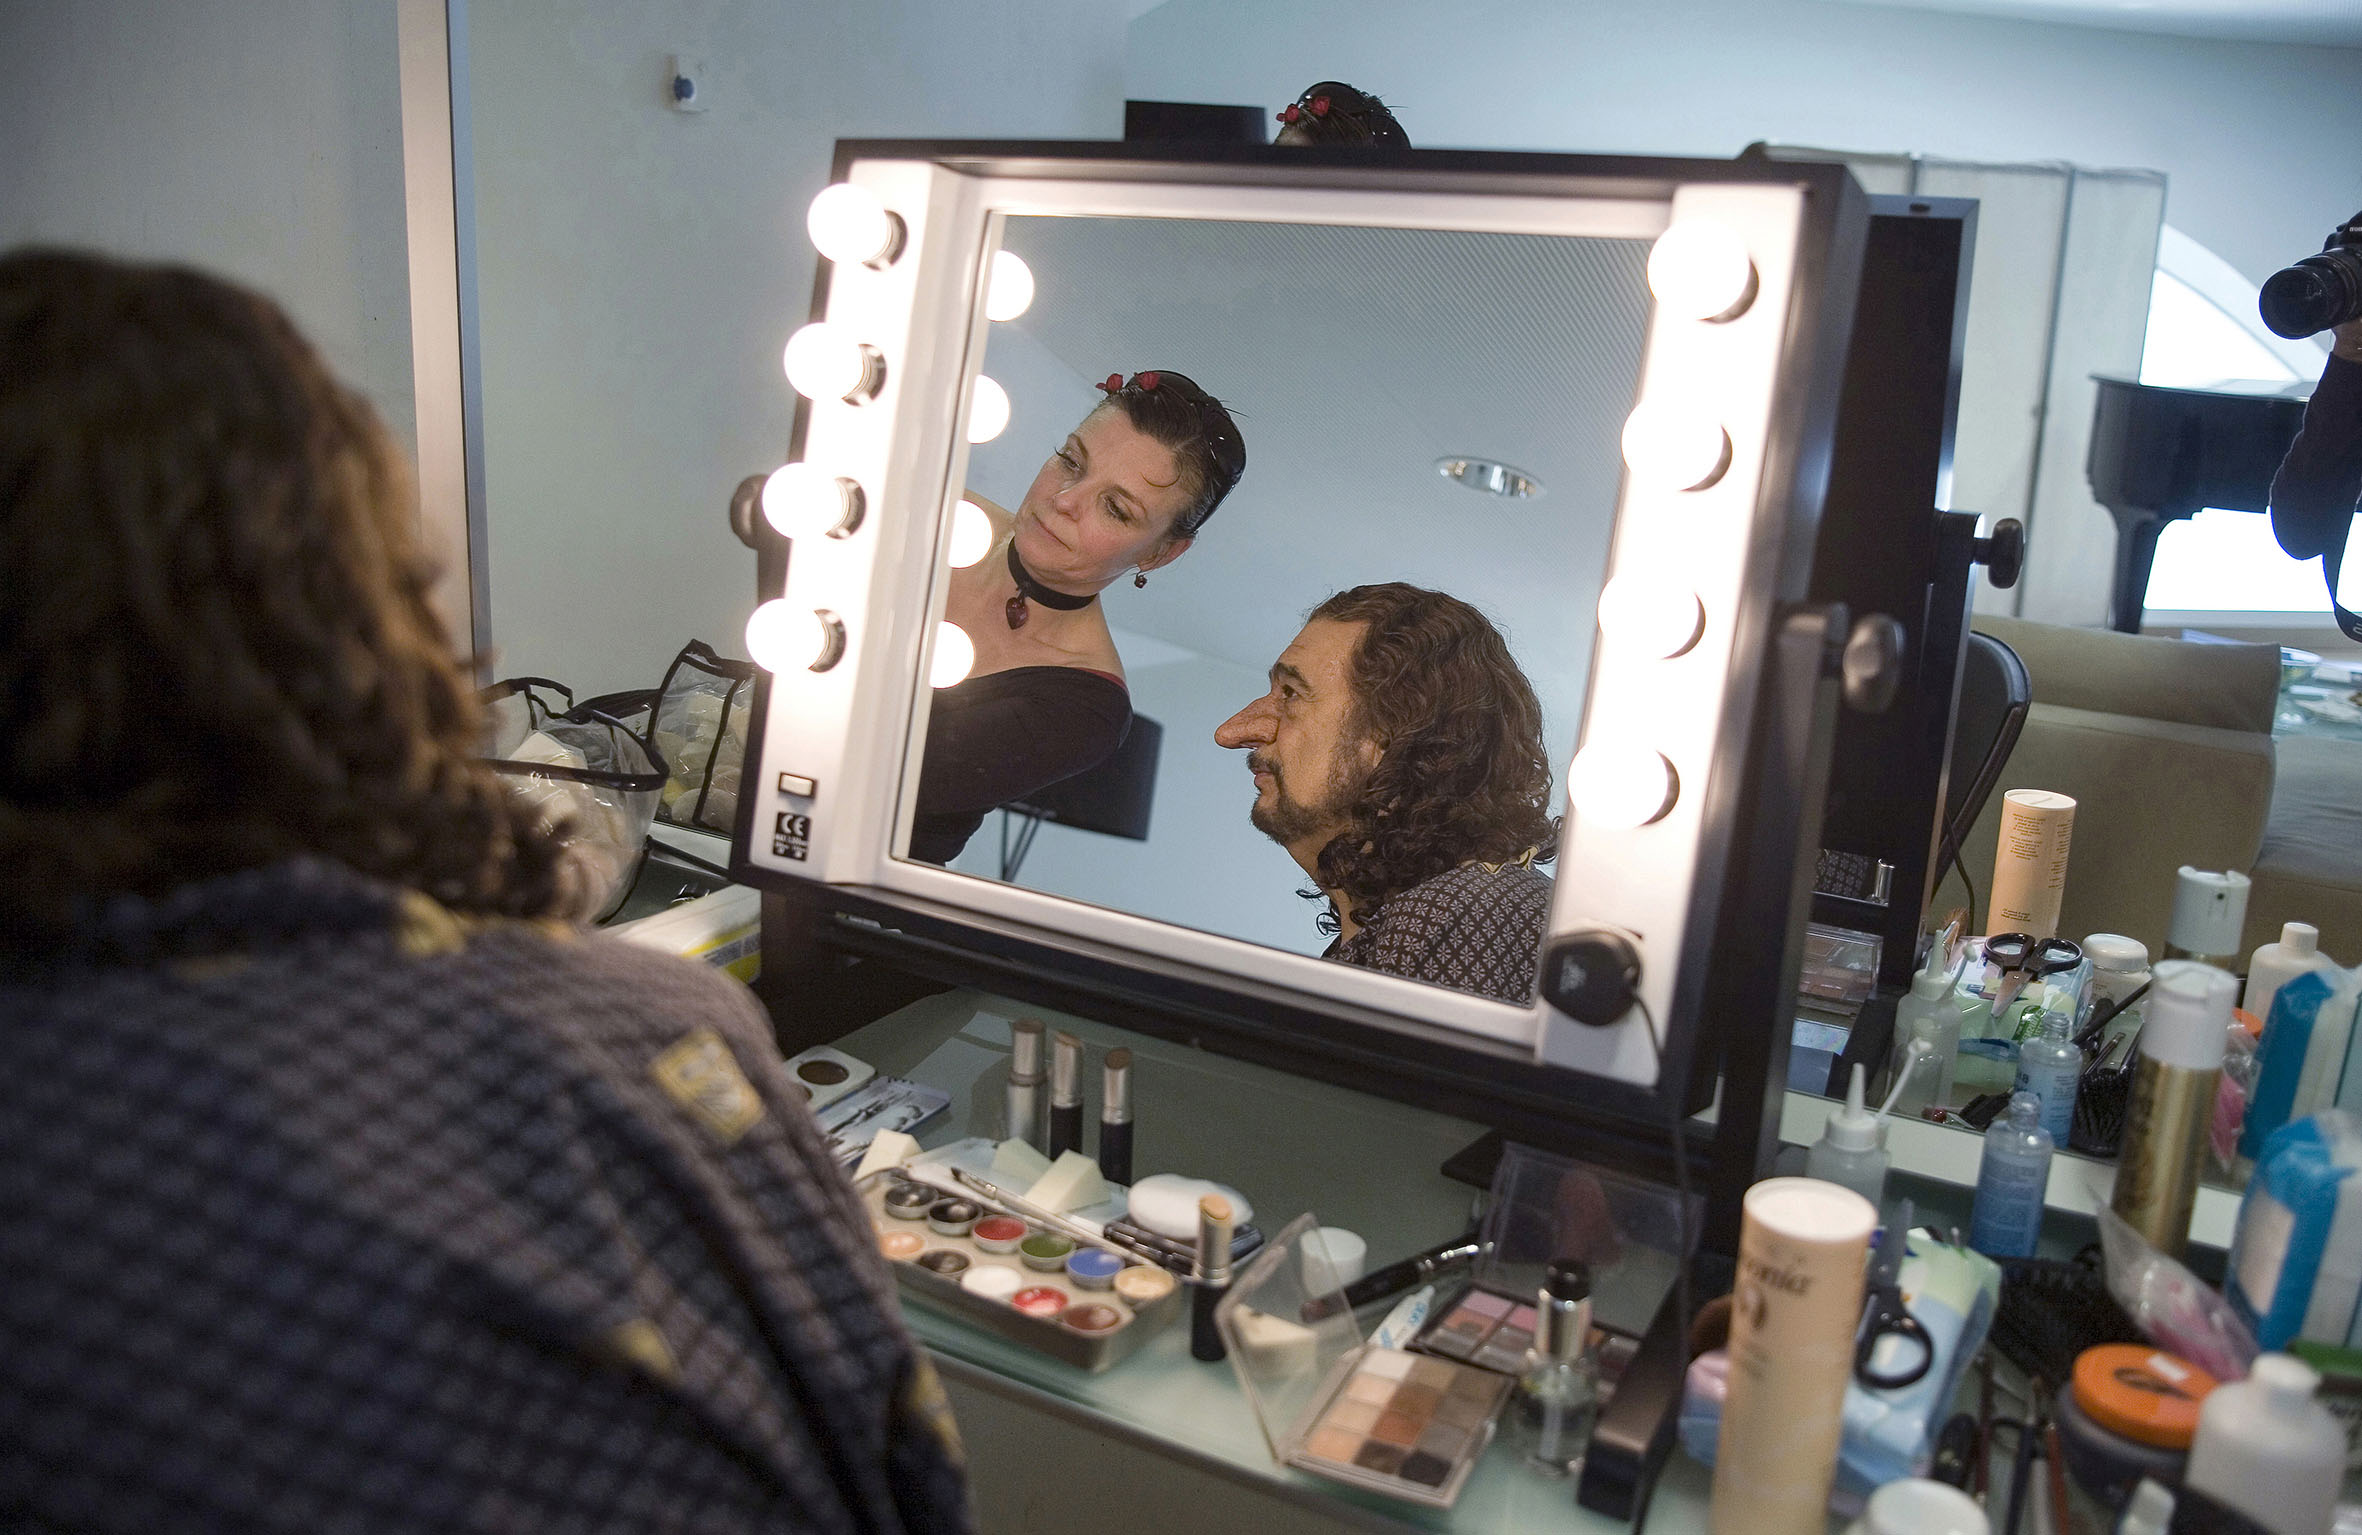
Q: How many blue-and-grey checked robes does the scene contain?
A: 1